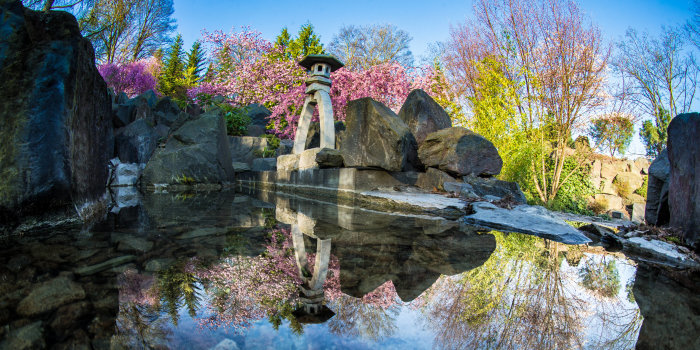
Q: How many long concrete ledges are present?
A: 1